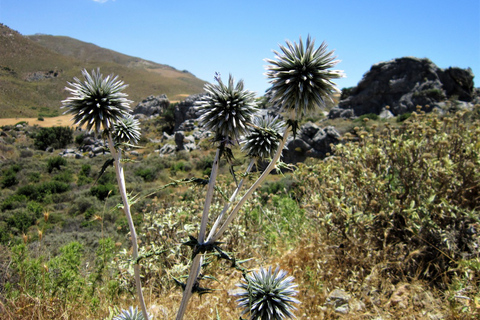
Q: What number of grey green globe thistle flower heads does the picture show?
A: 7